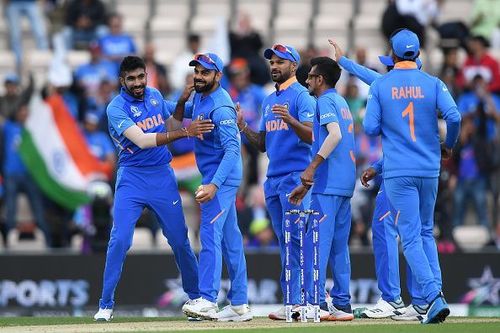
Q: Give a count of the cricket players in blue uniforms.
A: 6